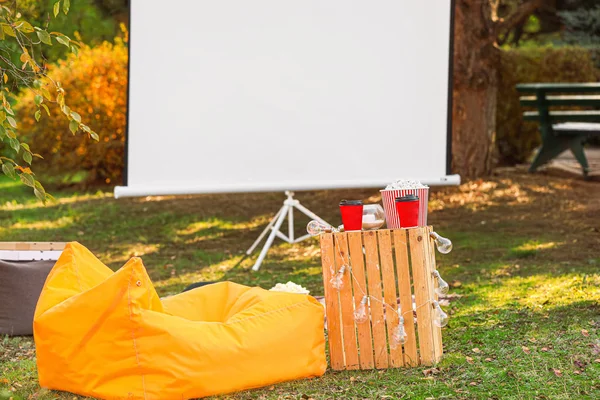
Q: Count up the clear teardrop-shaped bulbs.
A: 7